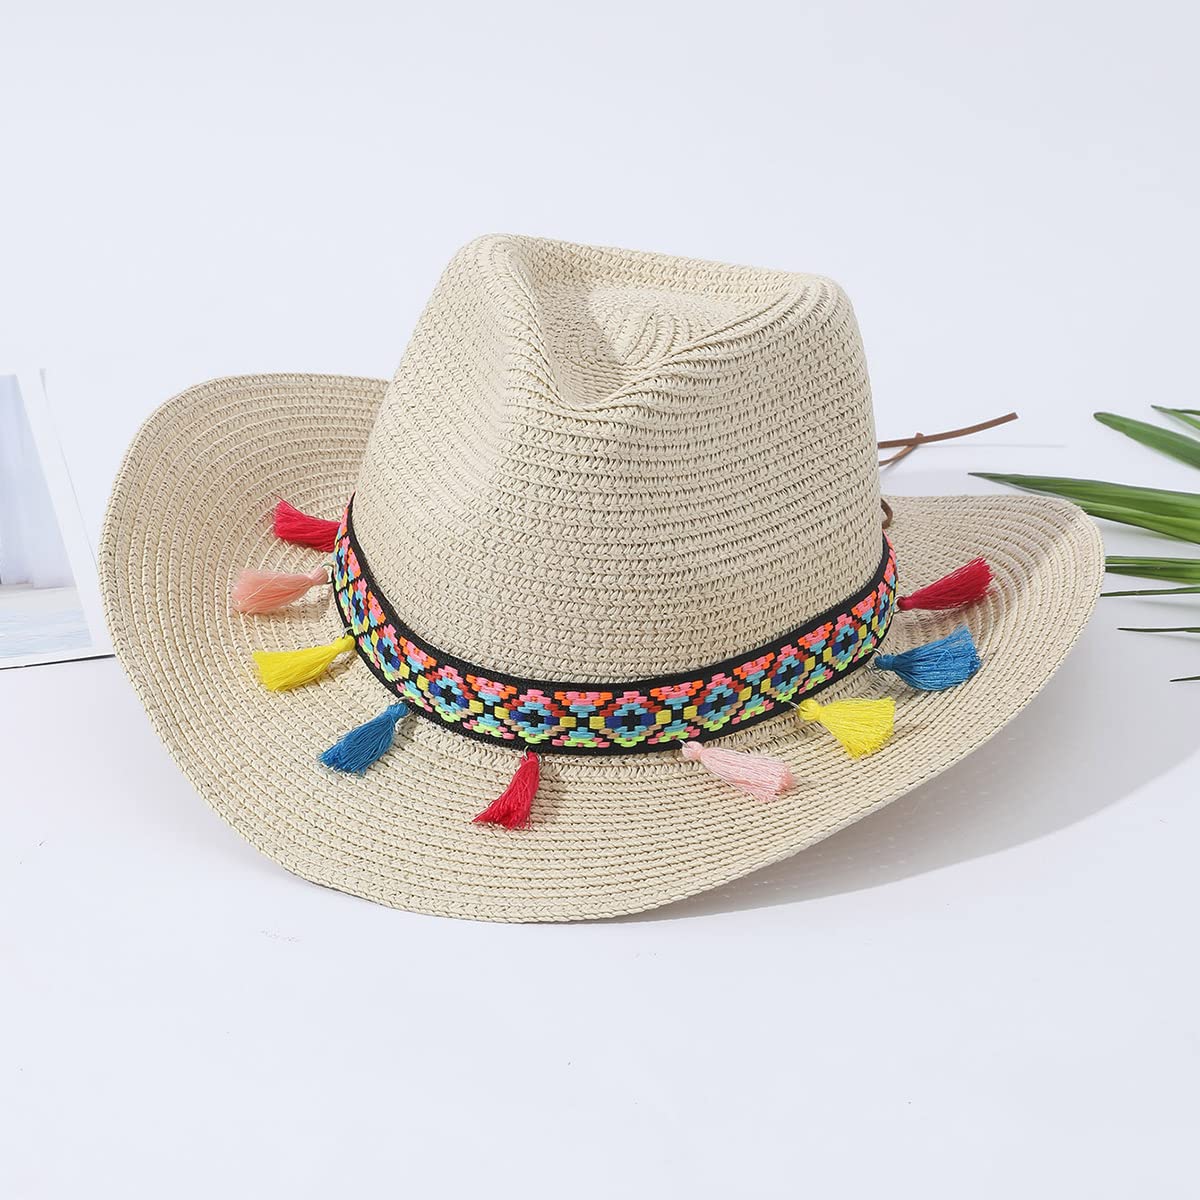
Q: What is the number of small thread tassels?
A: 9